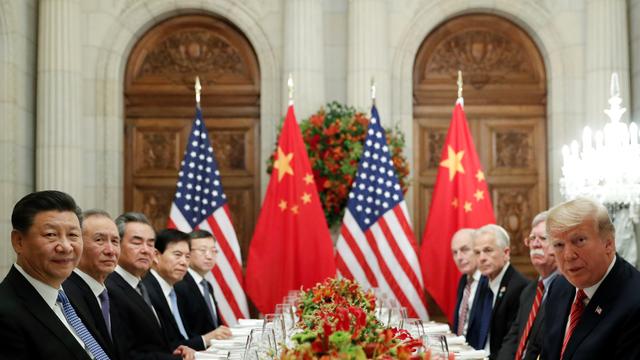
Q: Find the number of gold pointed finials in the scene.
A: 4